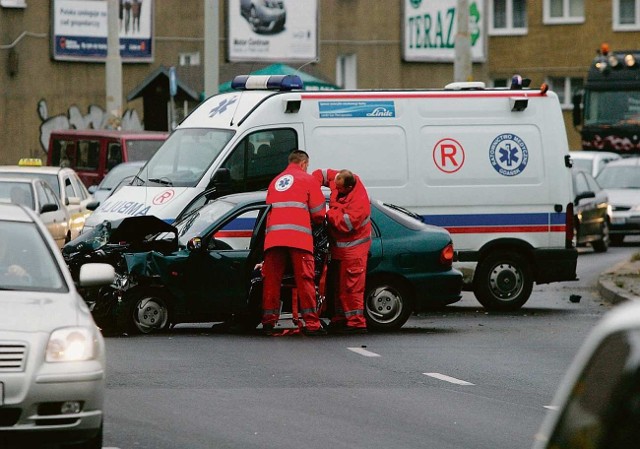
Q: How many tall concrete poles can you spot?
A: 3